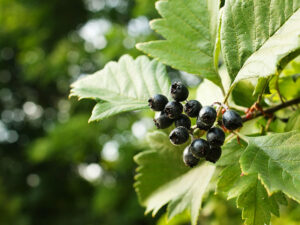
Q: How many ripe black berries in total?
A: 14